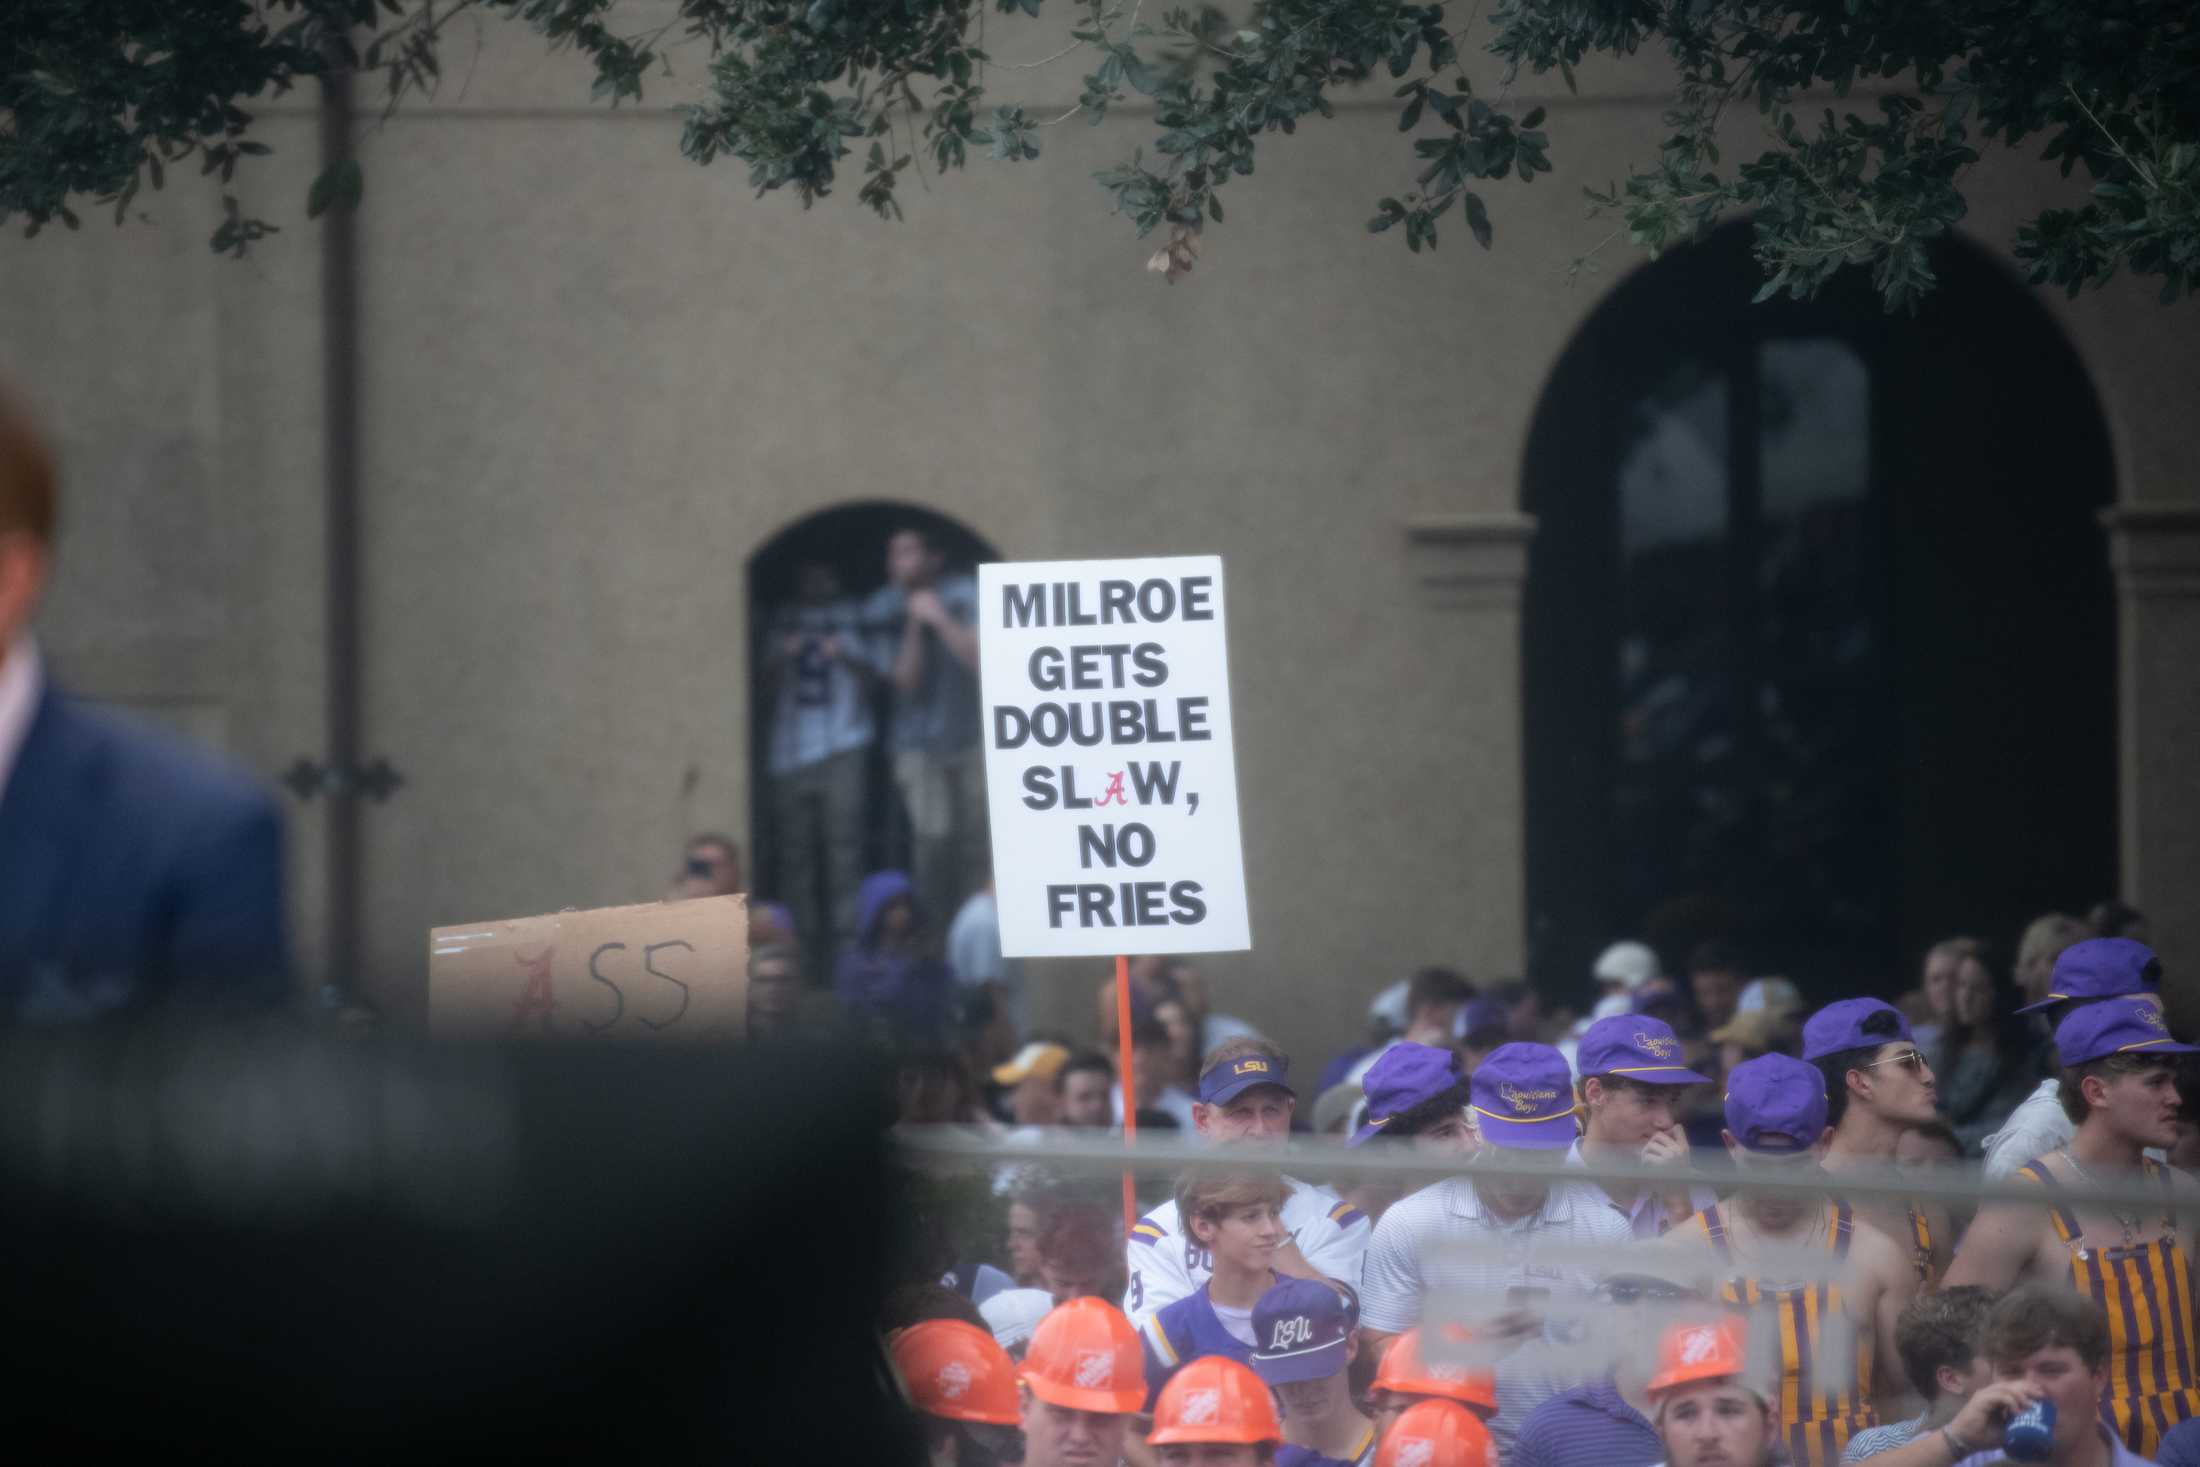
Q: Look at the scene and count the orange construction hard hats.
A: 6